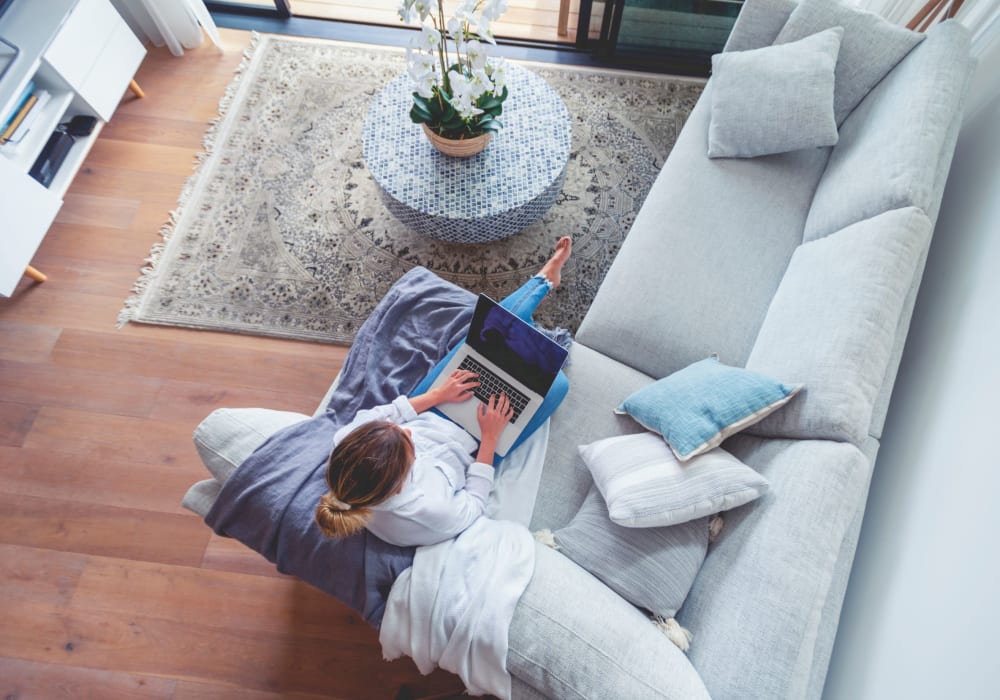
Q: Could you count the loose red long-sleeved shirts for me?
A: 0